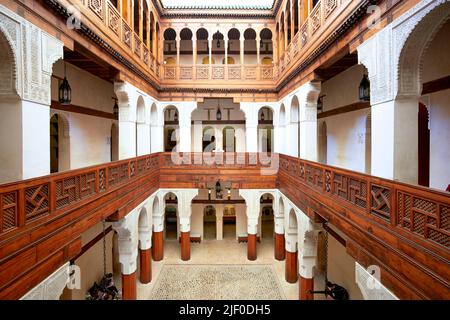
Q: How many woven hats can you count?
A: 0